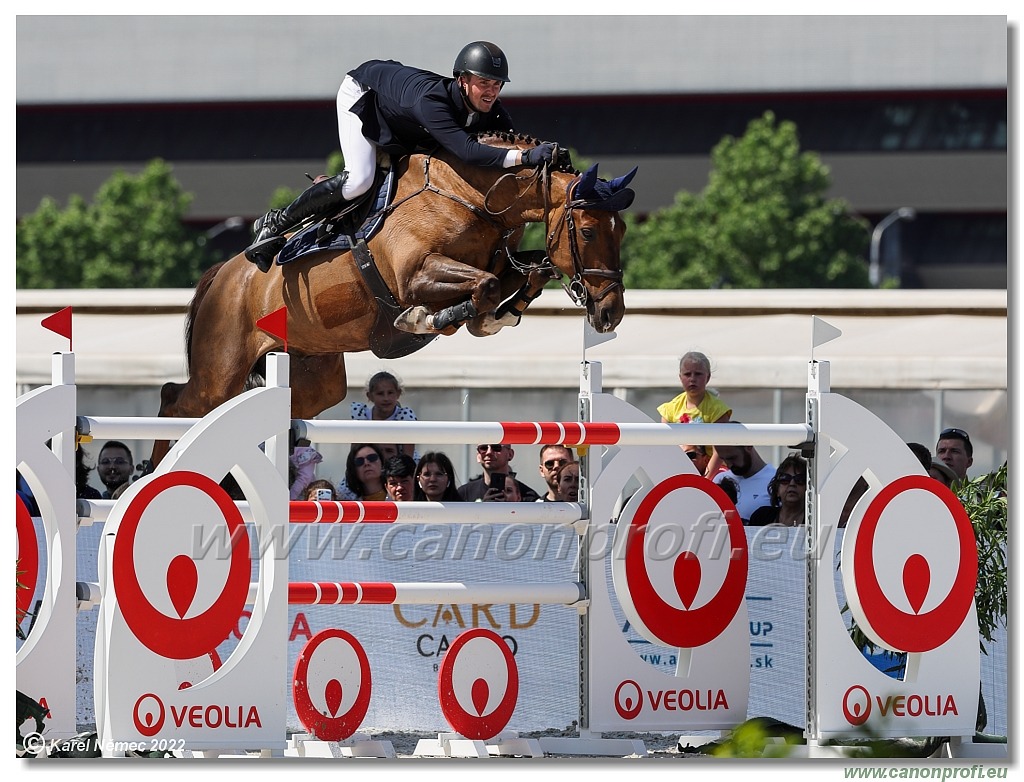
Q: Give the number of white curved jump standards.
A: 4